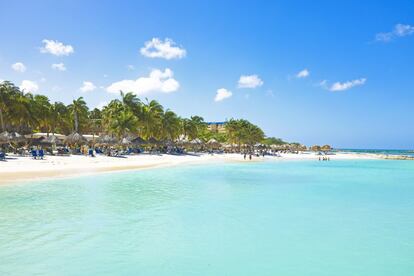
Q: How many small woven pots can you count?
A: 0